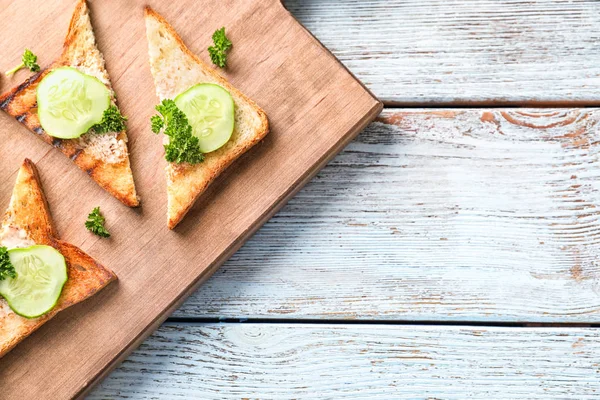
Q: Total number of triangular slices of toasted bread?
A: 3